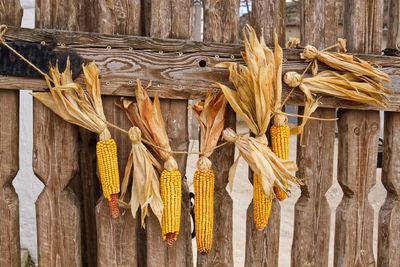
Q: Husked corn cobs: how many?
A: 5